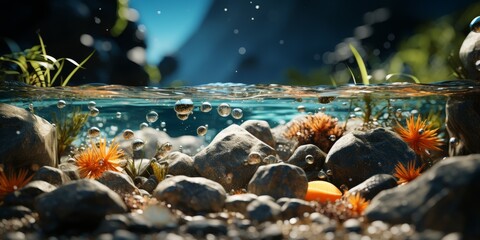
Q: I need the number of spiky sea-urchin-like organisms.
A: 6